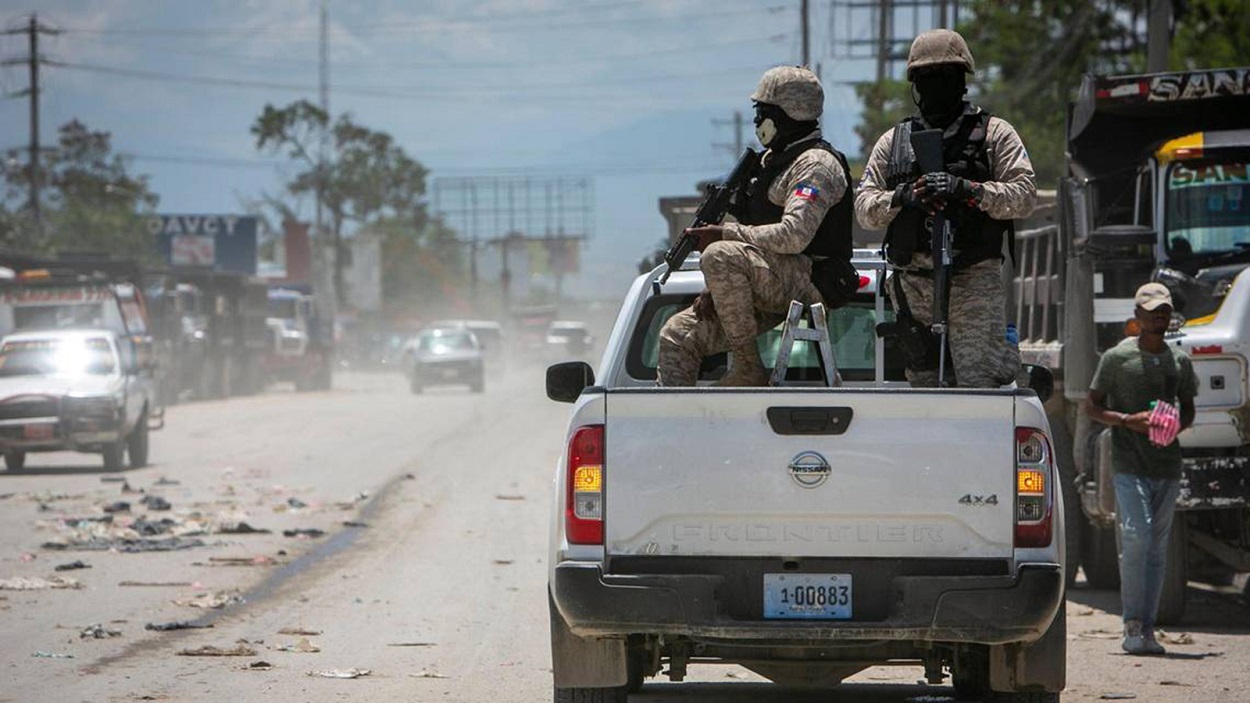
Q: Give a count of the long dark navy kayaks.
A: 0